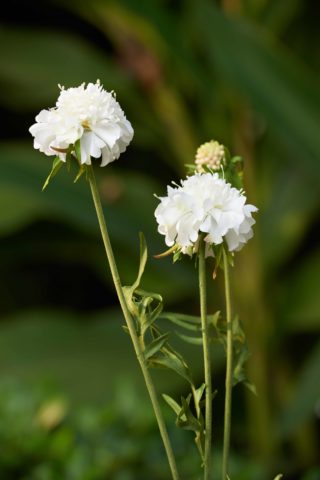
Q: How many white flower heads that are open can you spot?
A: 2